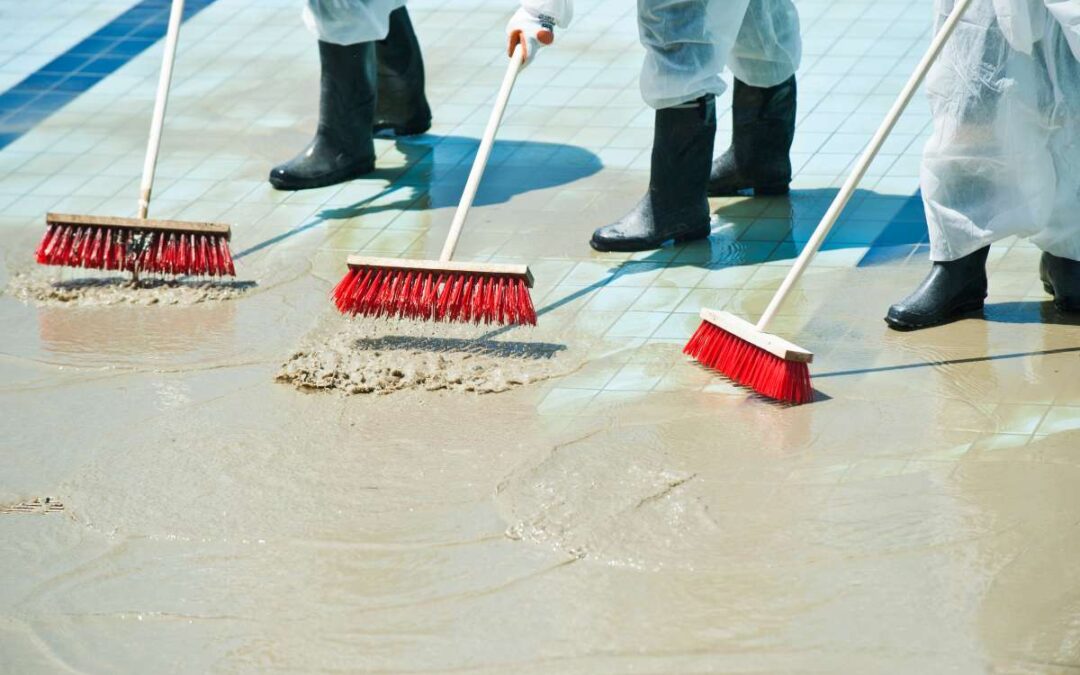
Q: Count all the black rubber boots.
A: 6